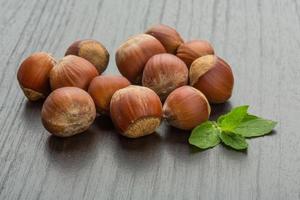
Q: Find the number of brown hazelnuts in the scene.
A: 12